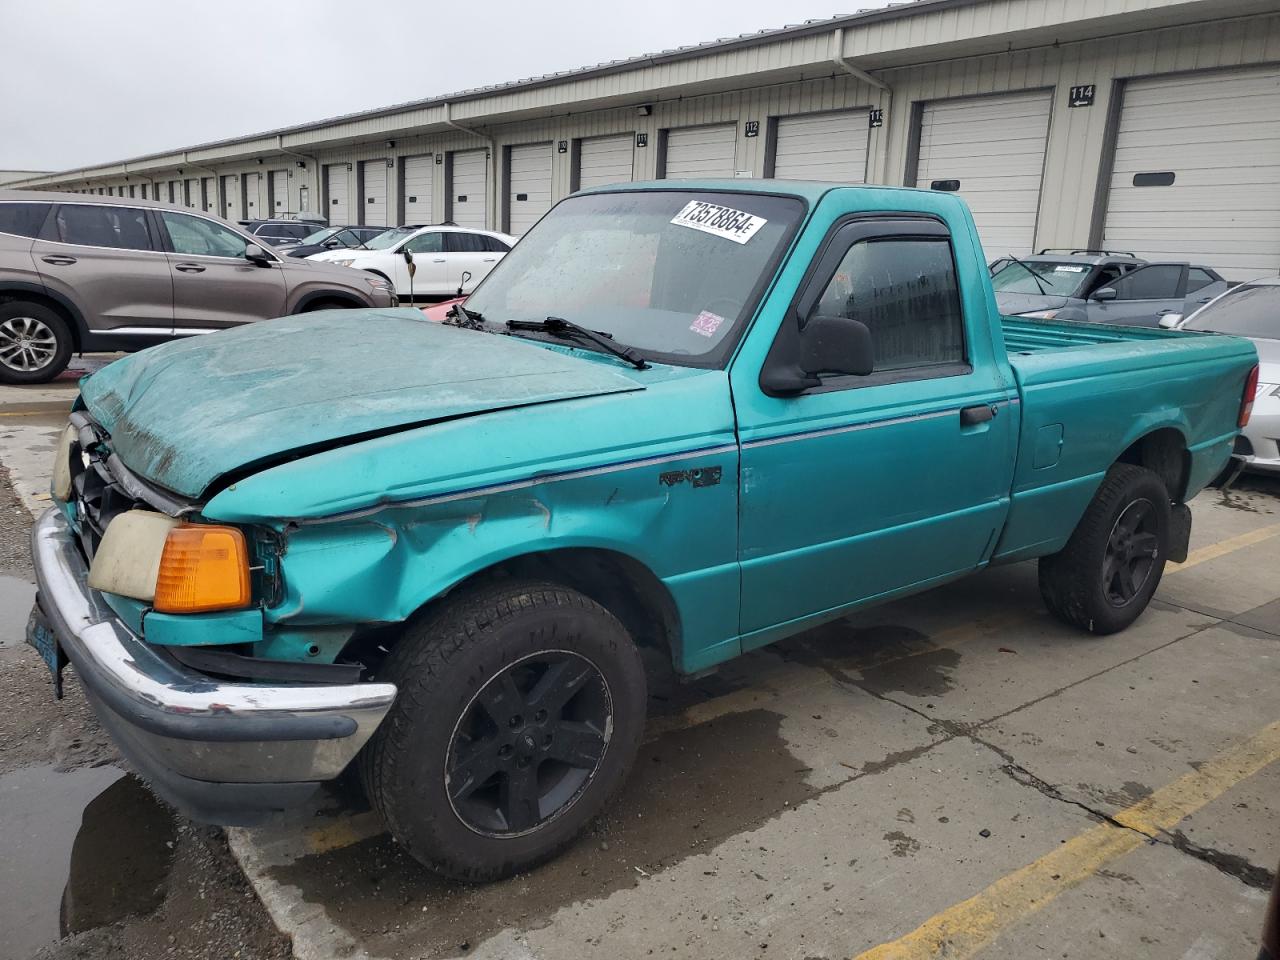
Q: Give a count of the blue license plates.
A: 1